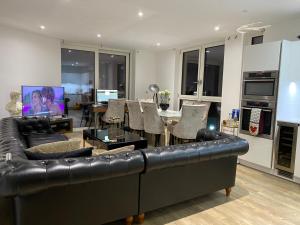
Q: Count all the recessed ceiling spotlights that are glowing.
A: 5